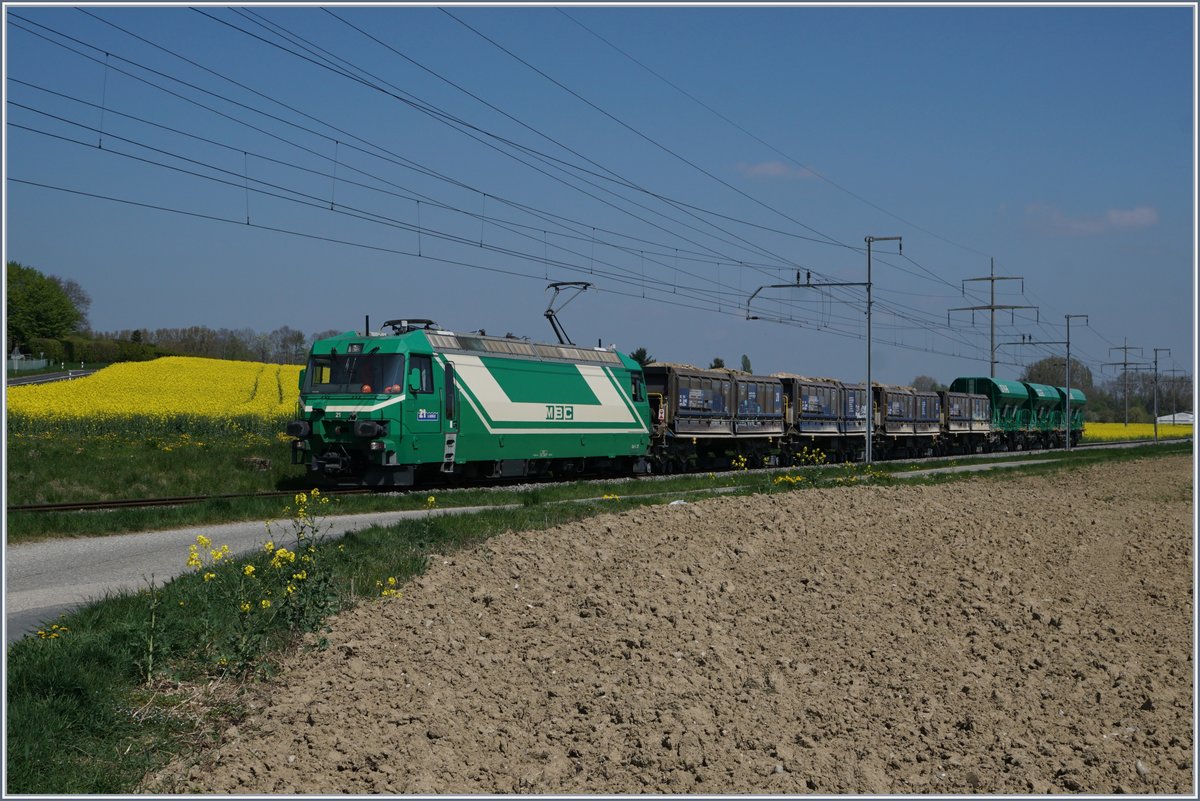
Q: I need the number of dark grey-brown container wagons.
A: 4